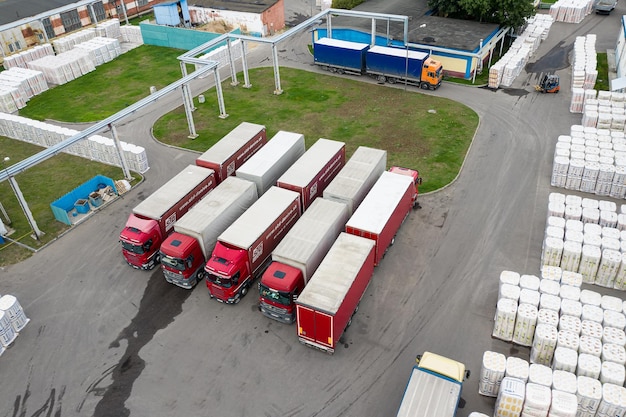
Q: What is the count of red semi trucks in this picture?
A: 5